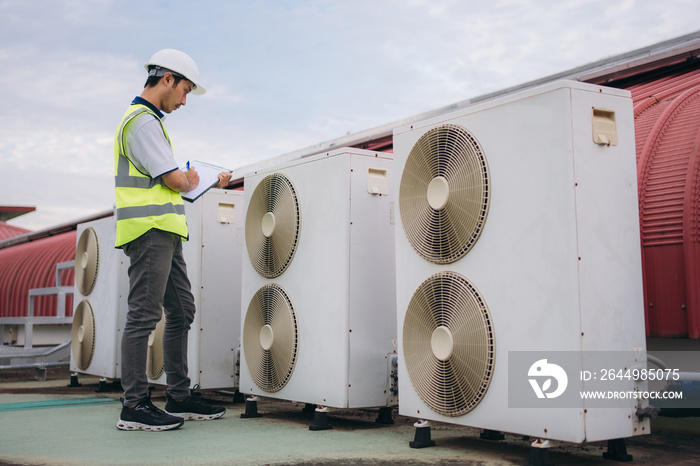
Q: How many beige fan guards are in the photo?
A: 7